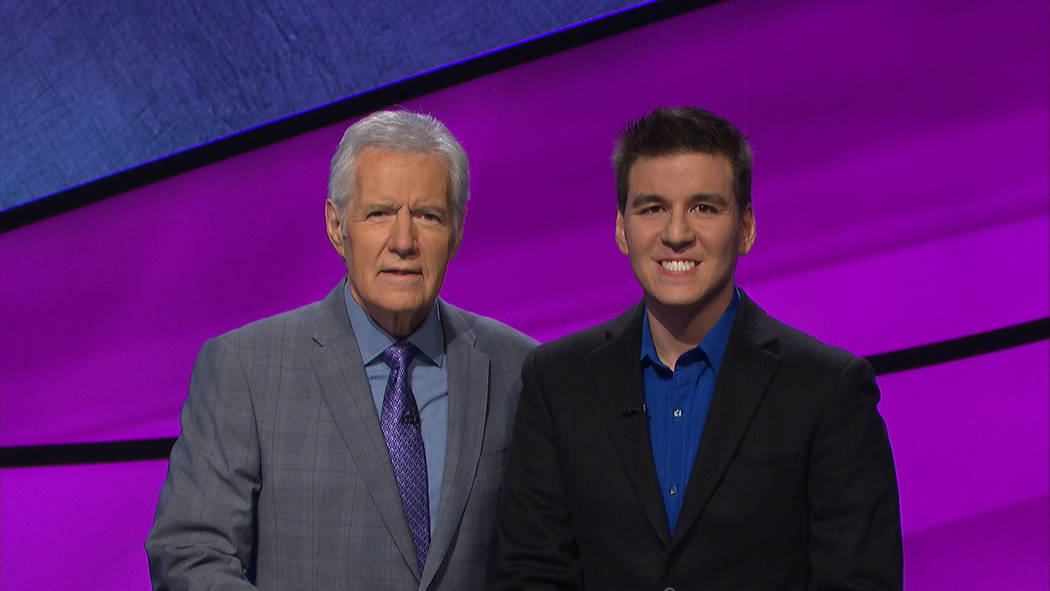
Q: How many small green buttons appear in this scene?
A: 0